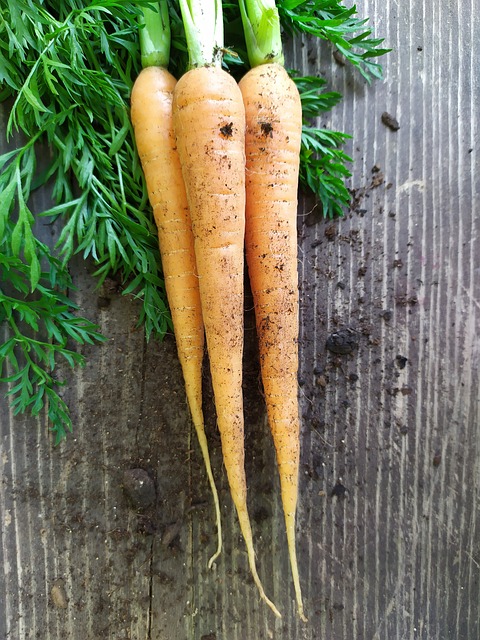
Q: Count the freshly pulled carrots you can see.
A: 3